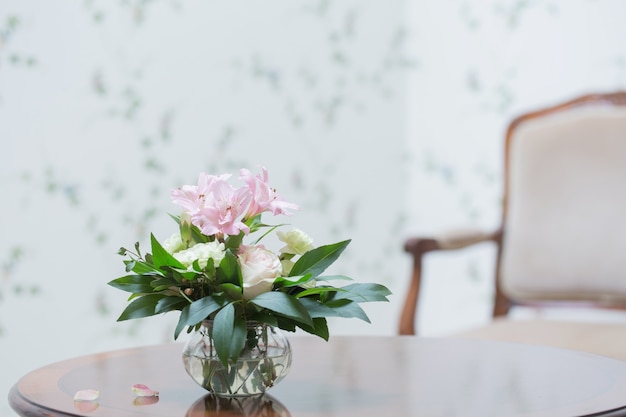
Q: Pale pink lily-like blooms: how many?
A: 3